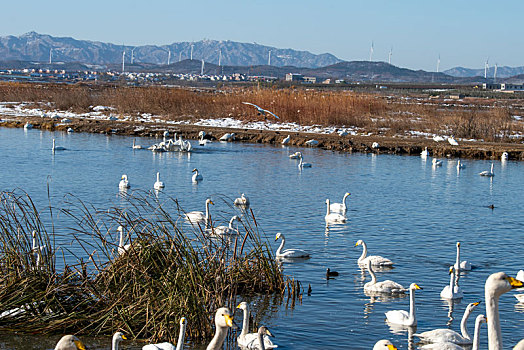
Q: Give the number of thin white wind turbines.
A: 14